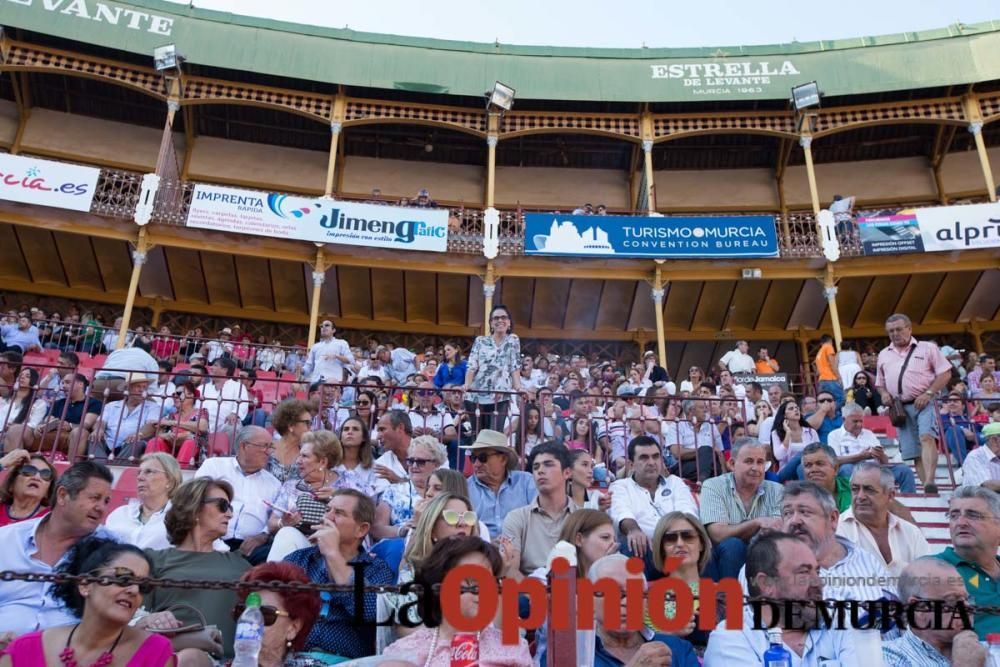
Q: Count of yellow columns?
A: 11